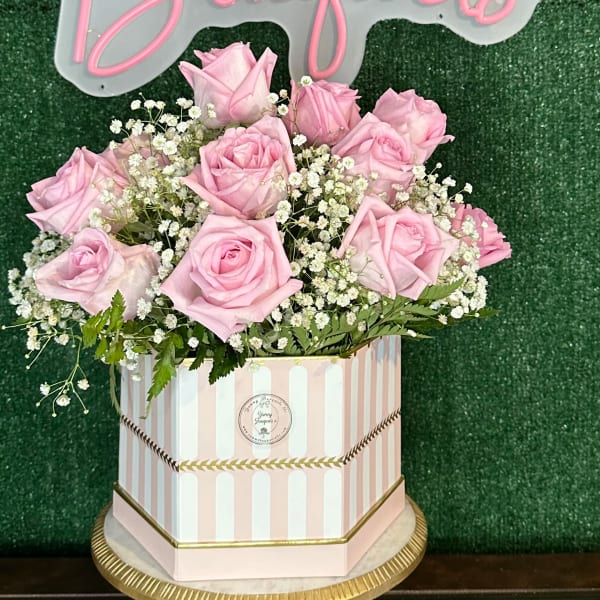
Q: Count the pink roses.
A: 11